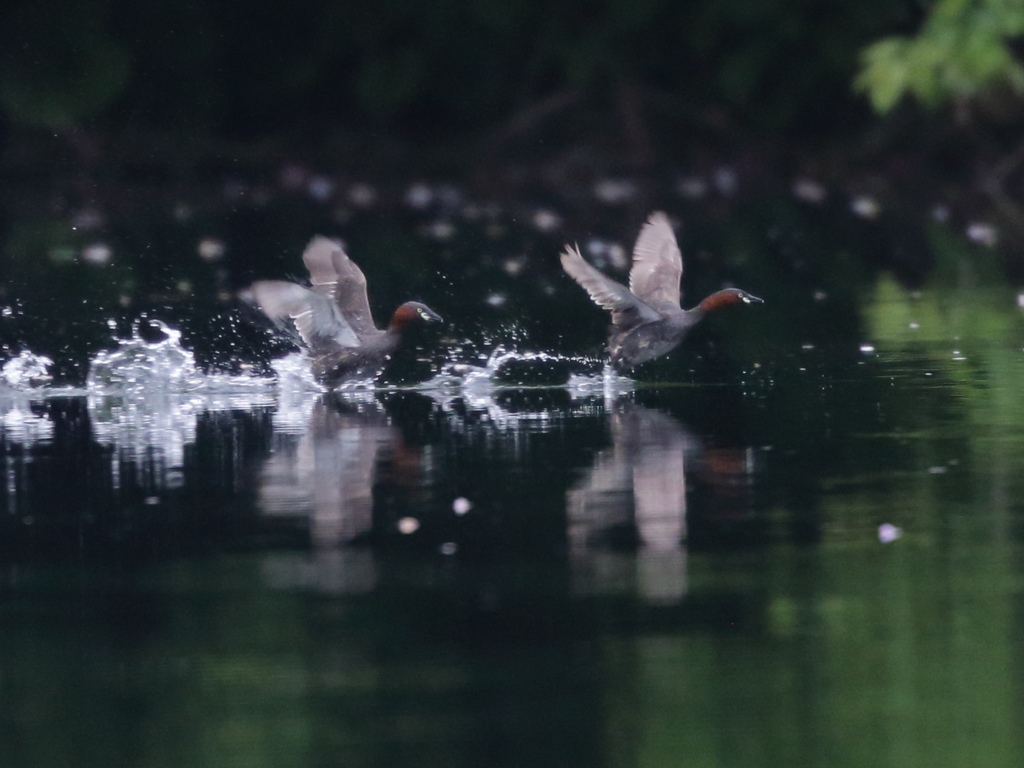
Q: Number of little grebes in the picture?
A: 2